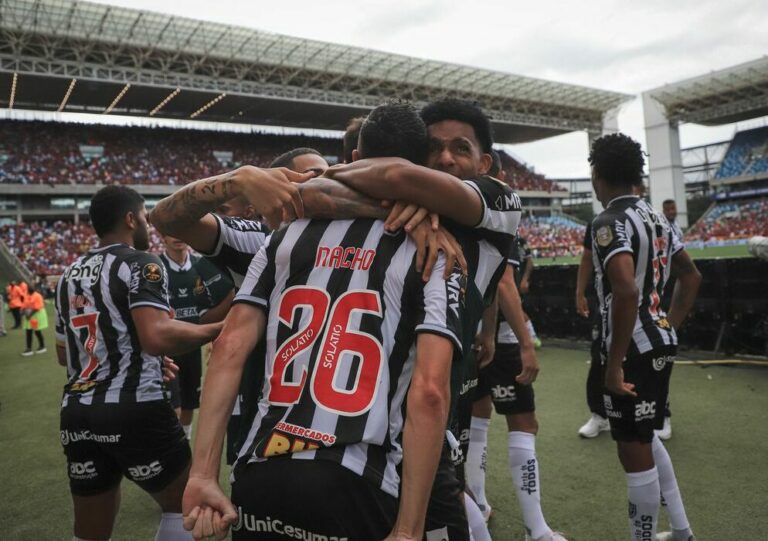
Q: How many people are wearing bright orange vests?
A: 3